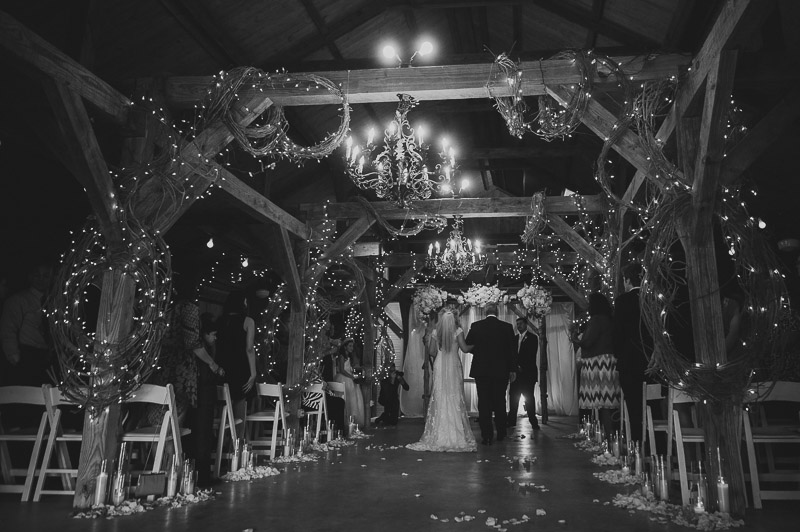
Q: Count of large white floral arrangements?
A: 3